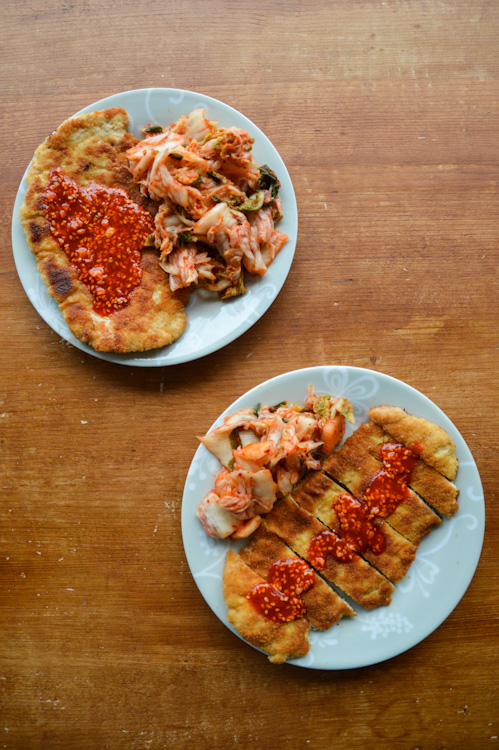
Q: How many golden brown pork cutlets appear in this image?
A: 2